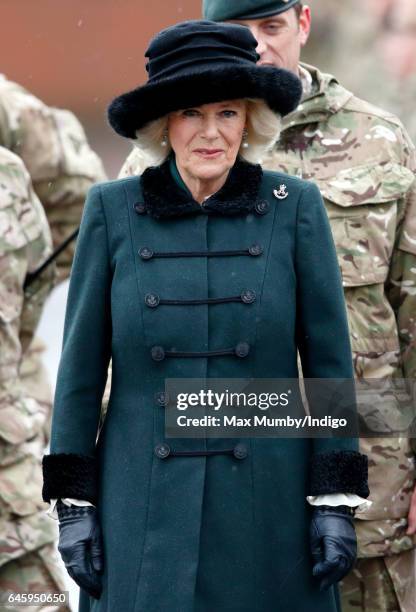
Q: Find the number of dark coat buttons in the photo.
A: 11